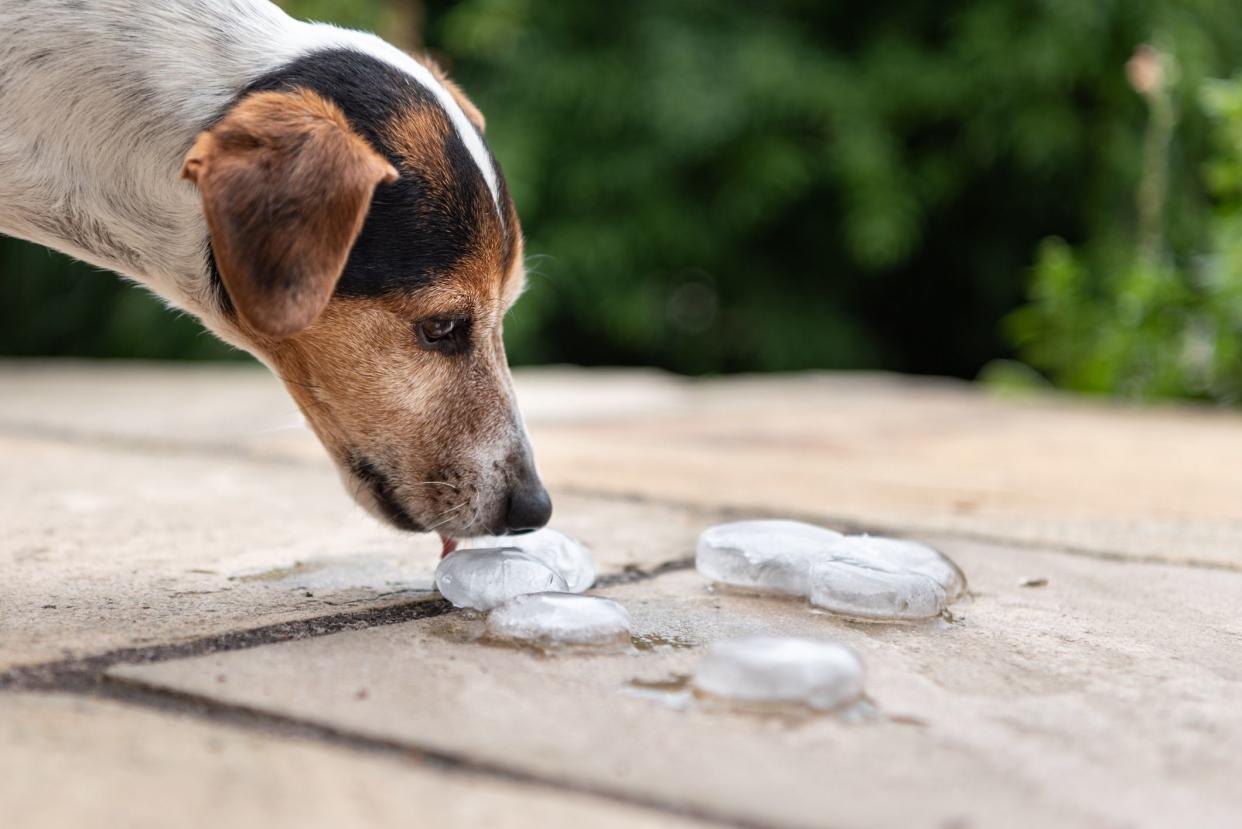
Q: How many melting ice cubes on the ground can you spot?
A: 7